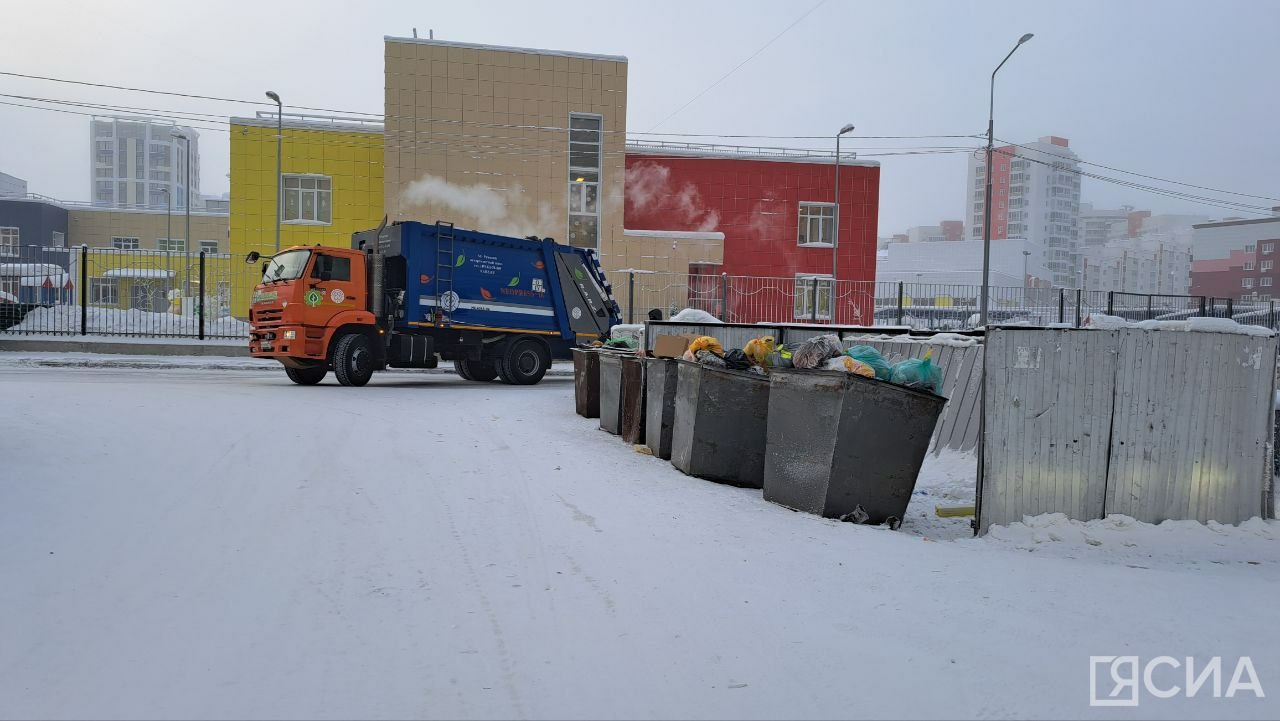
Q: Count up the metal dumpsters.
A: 6